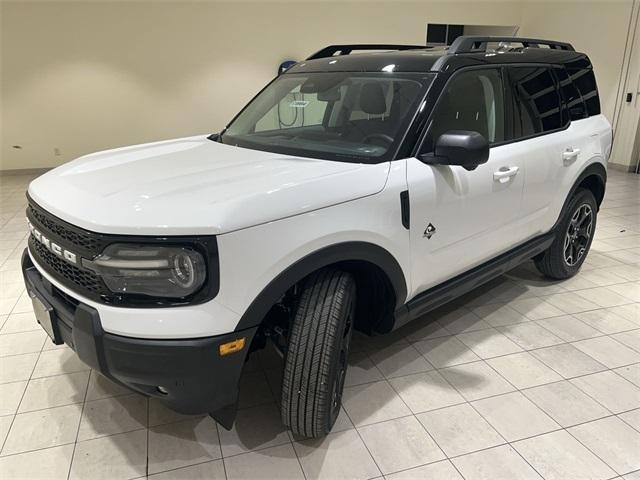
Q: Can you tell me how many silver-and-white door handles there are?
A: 2